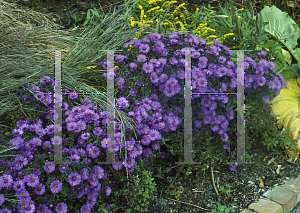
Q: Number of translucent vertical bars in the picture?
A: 4